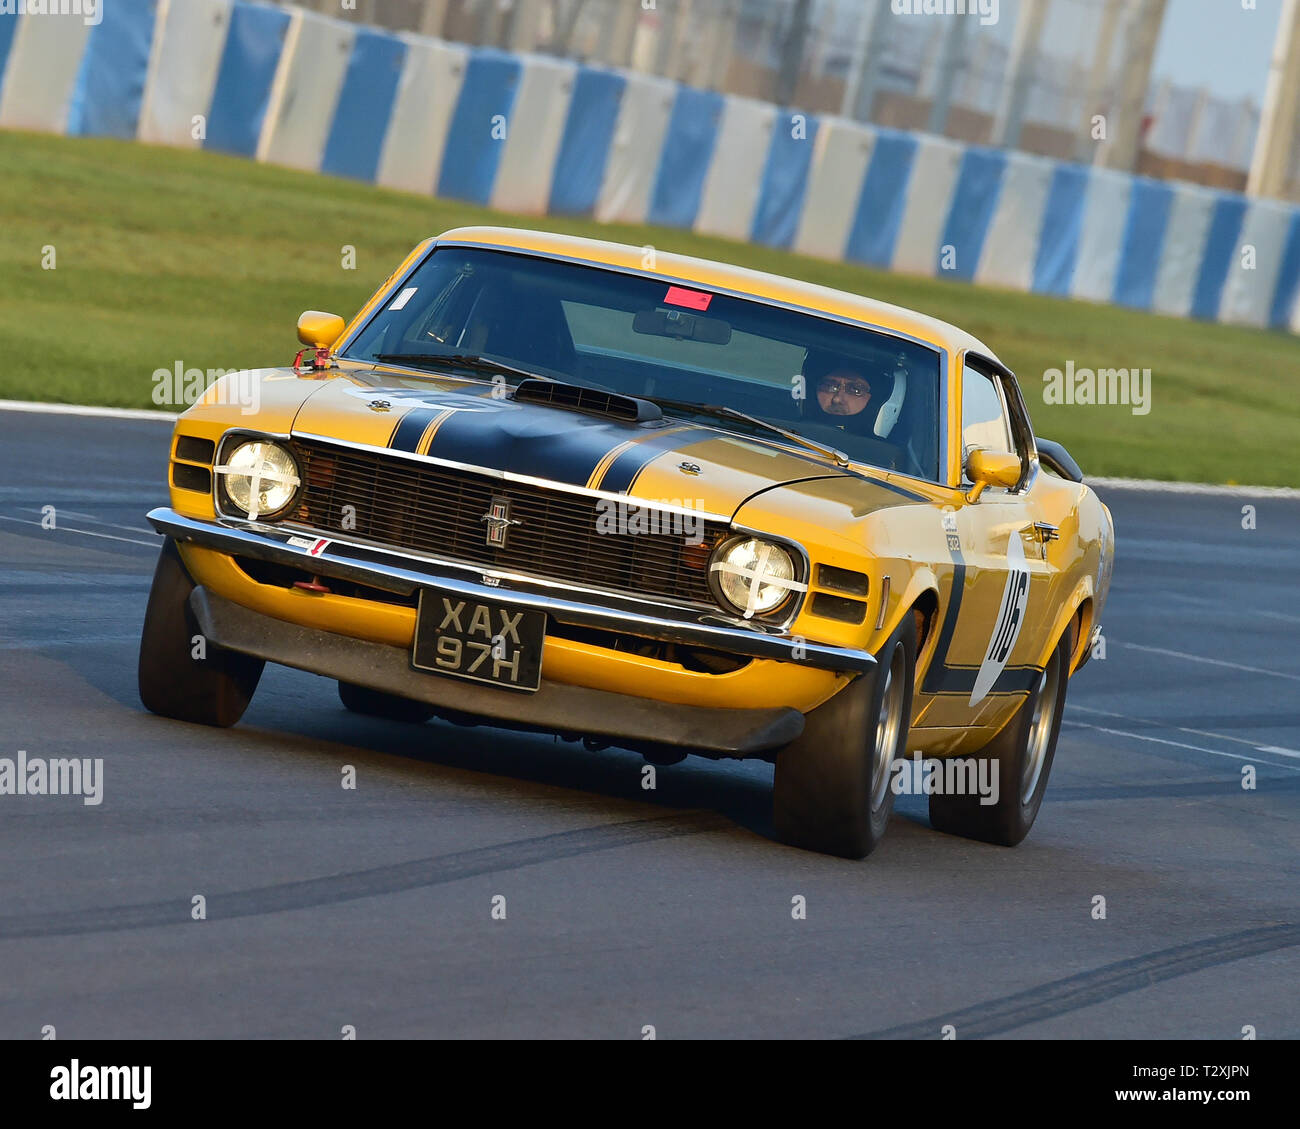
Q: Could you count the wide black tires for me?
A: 4